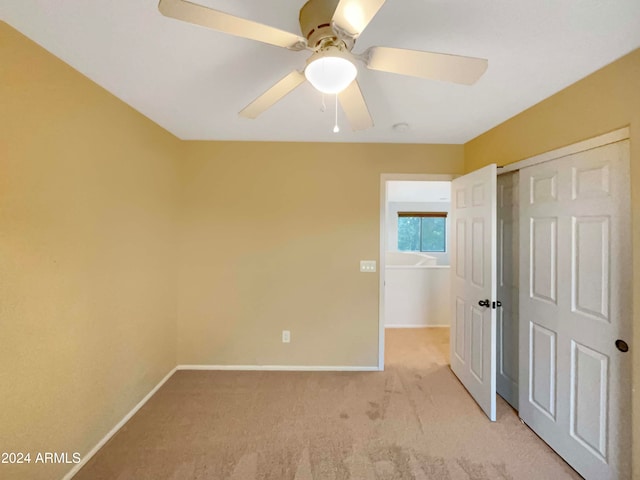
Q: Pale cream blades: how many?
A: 5